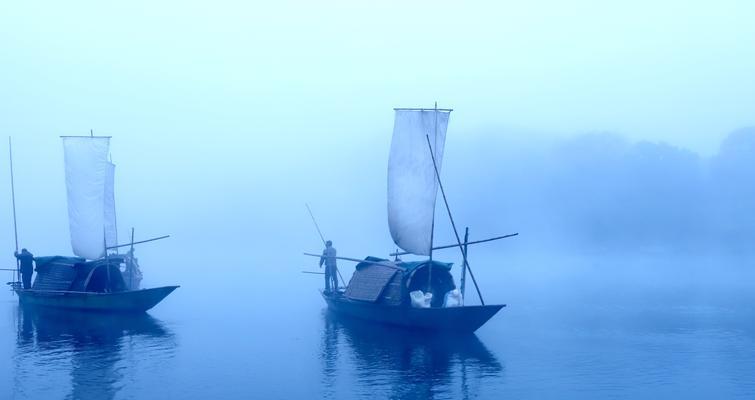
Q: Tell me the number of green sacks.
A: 0